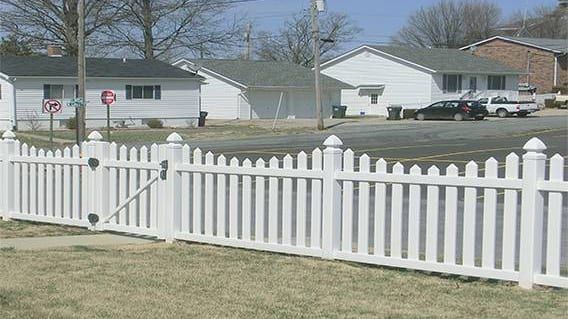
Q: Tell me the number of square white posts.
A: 5